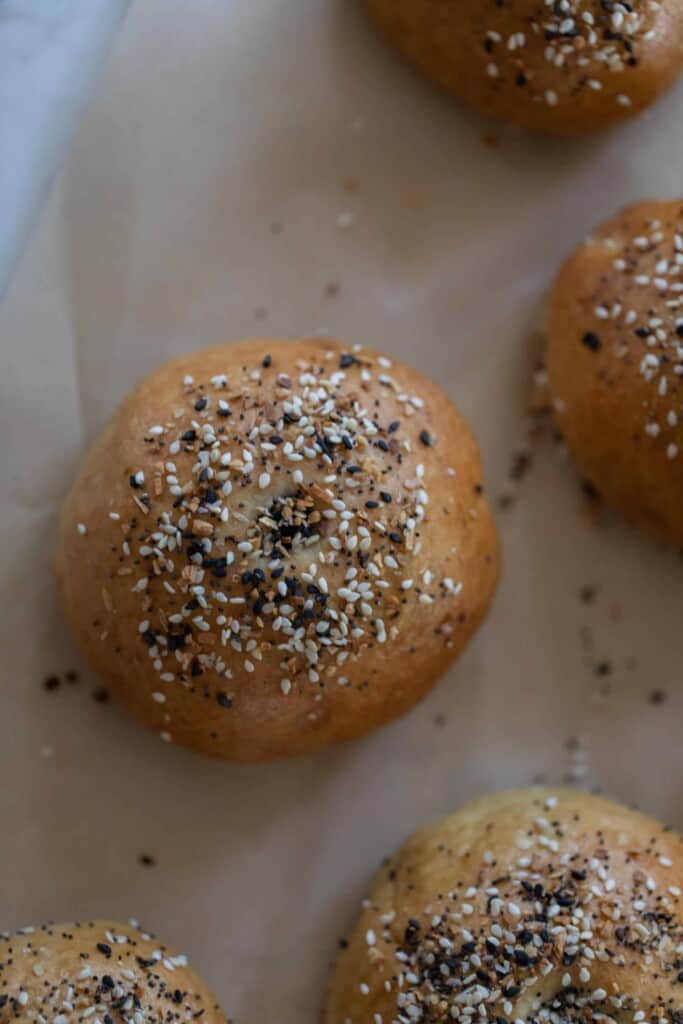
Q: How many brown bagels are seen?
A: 5